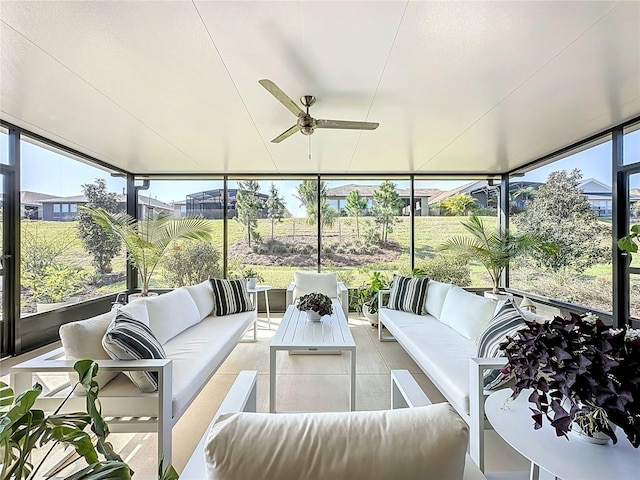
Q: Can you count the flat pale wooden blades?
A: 3